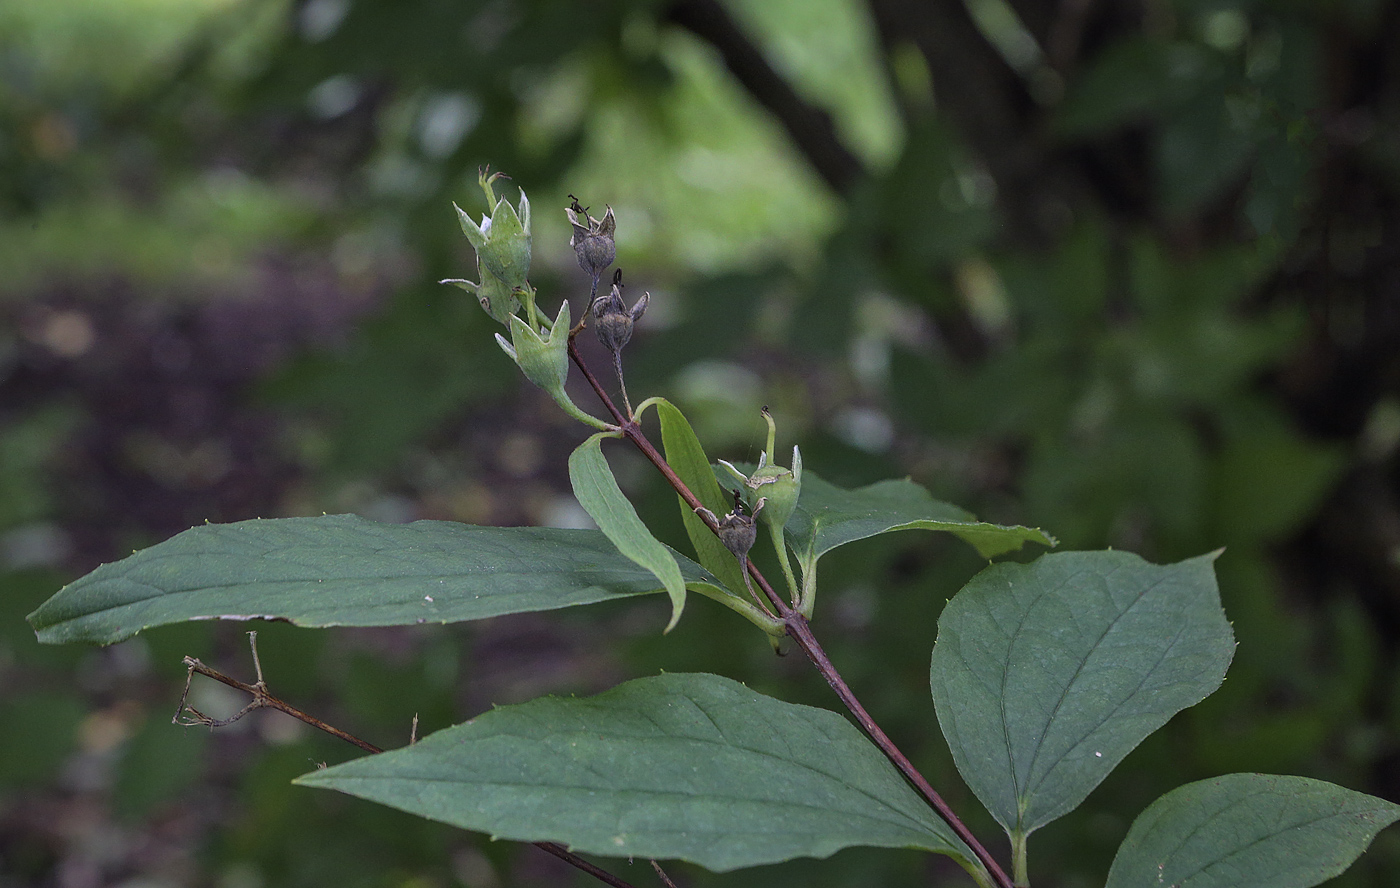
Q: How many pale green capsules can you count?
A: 4